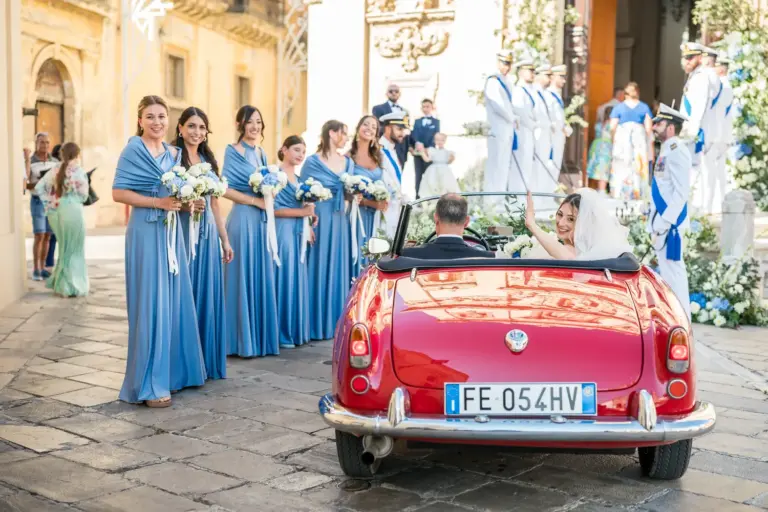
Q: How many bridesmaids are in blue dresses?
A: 6